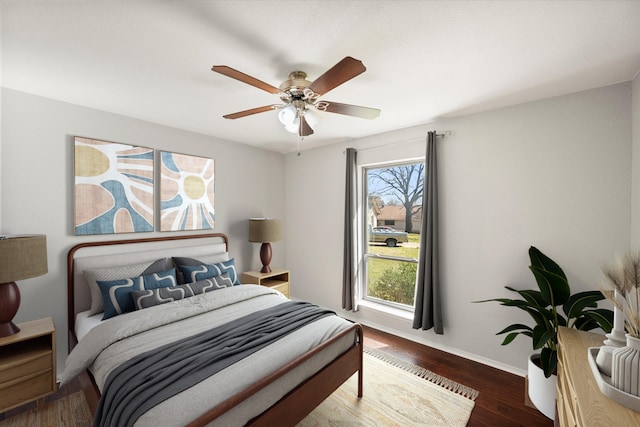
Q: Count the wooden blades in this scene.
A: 5